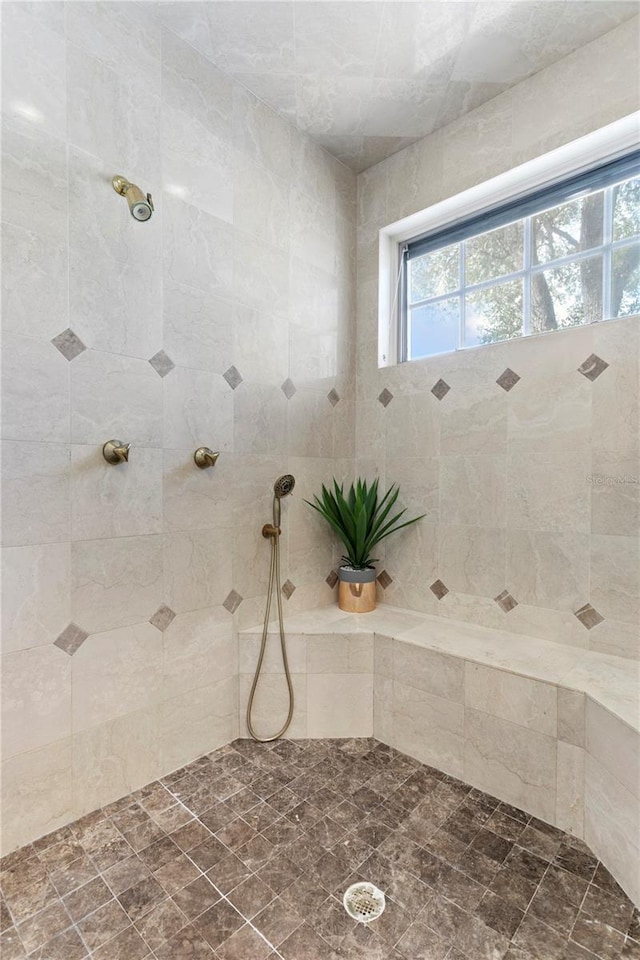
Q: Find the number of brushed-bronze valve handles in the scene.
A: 2